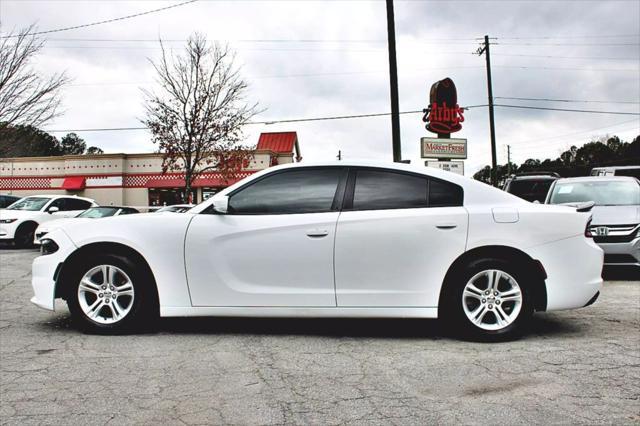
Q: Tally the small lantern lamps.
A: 0